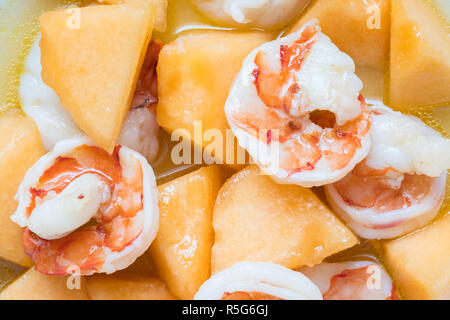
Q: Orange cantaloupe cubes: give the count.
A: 11